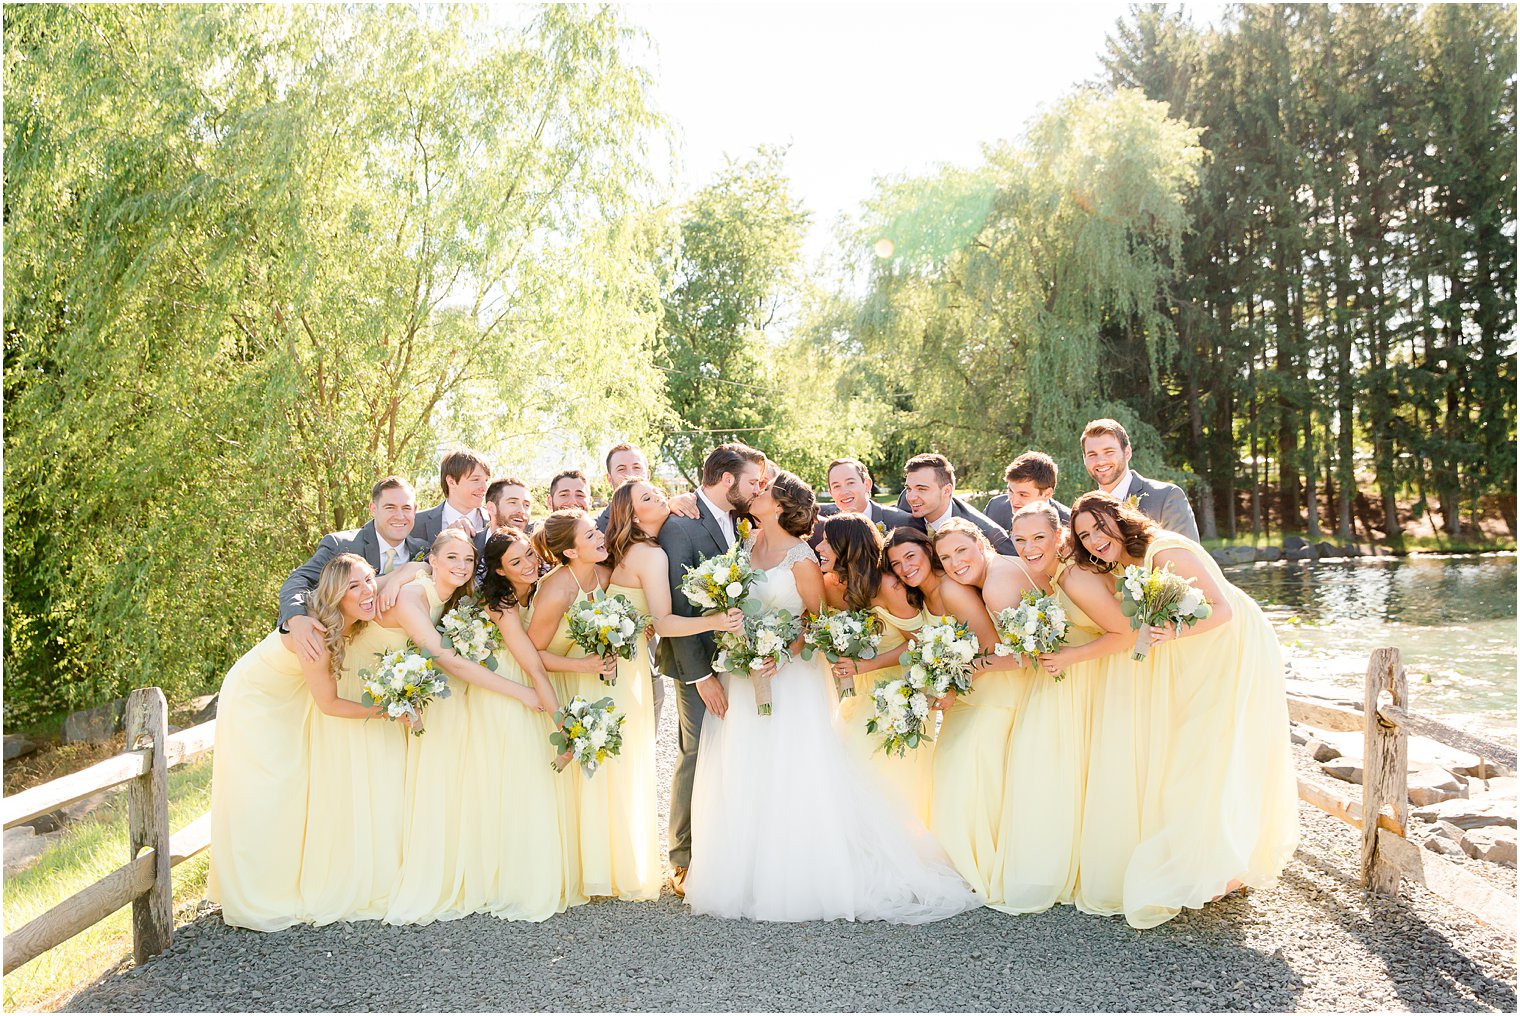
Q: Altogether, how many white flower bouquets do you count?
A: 11